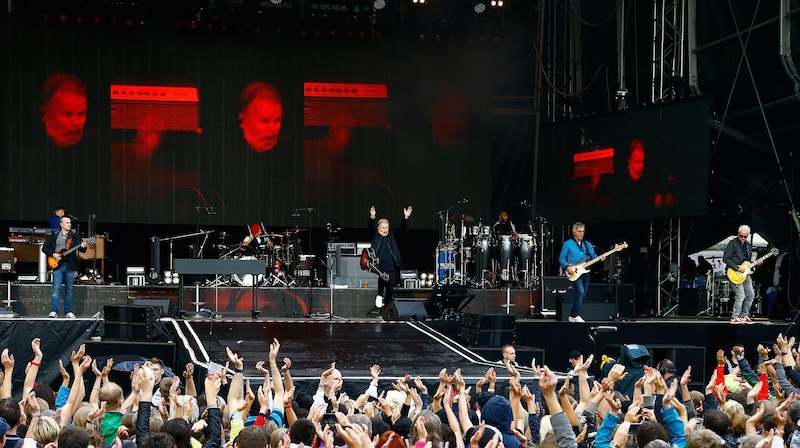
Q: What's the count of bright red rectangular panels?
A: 3